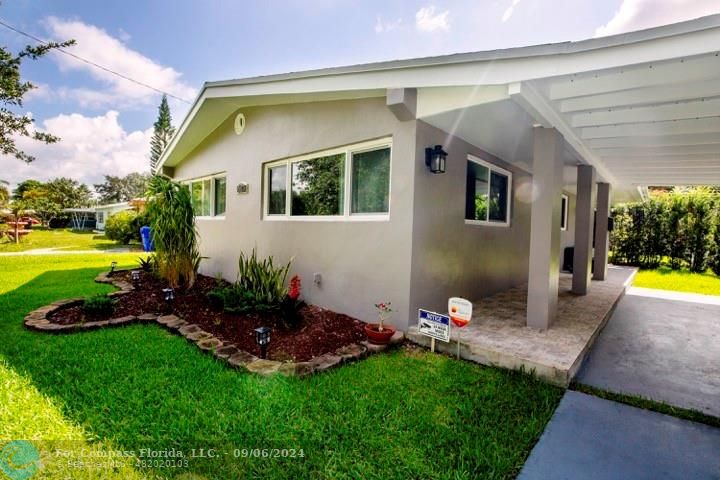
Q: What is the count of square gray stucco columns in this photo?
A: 3